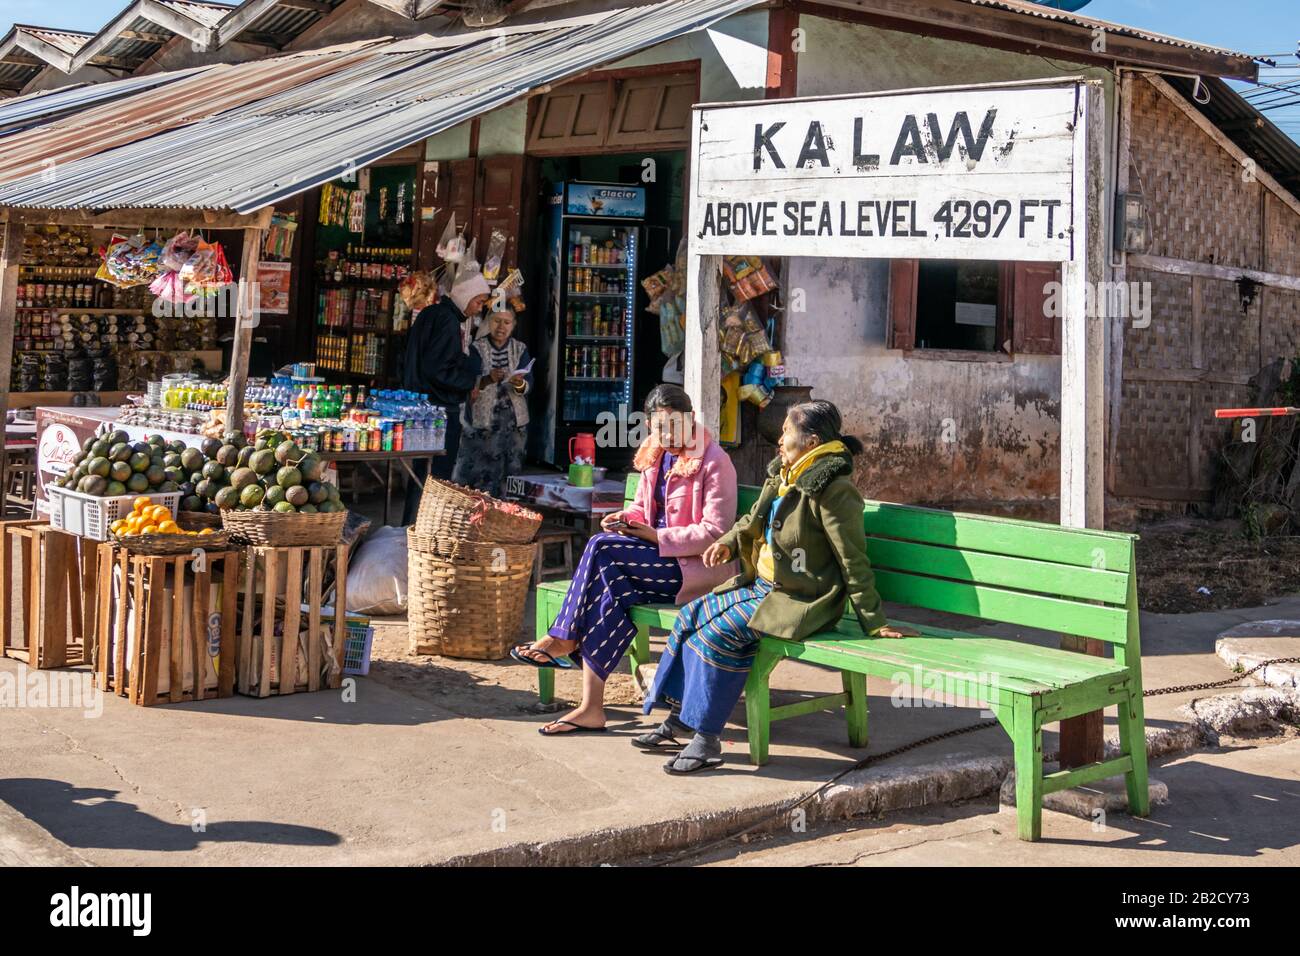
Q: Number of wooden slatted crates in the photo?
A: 3